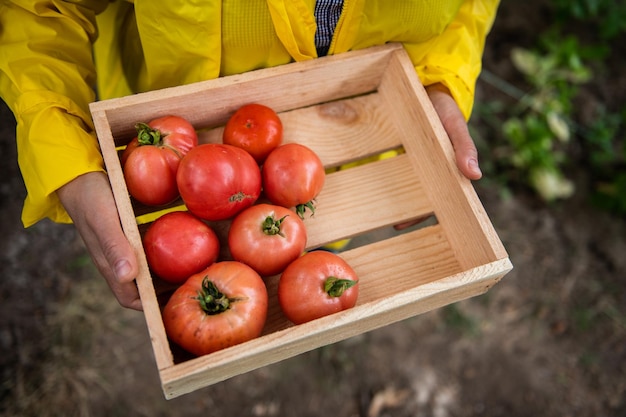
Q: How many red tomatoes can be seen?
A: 8